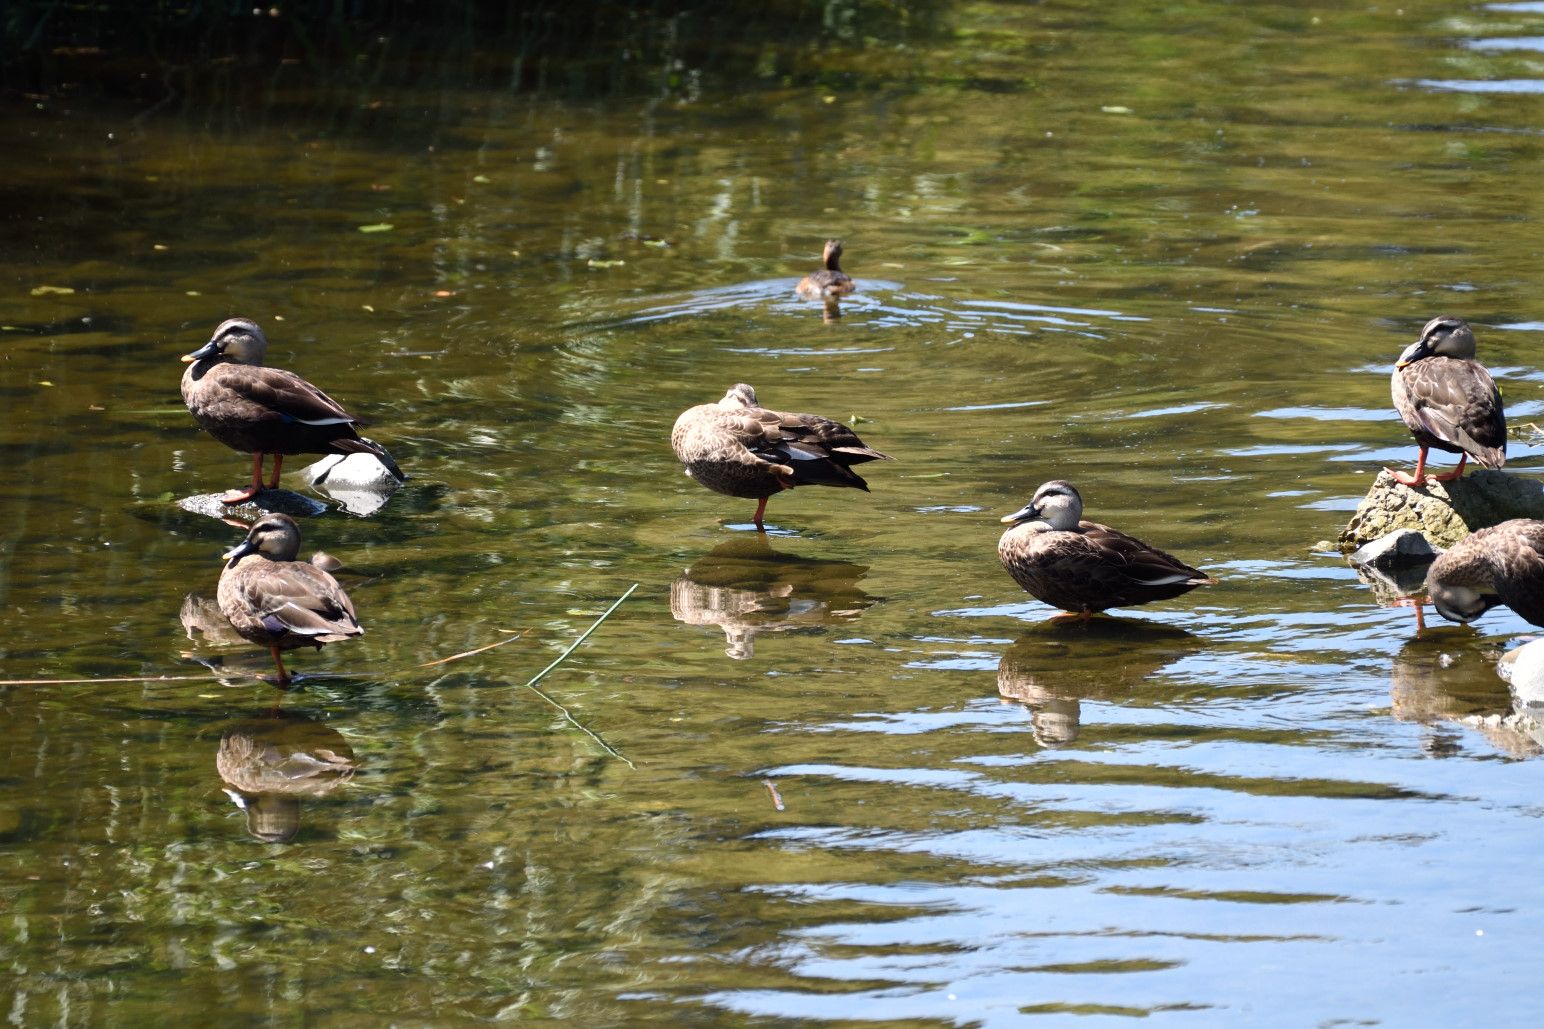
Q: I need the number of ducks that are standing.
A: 6